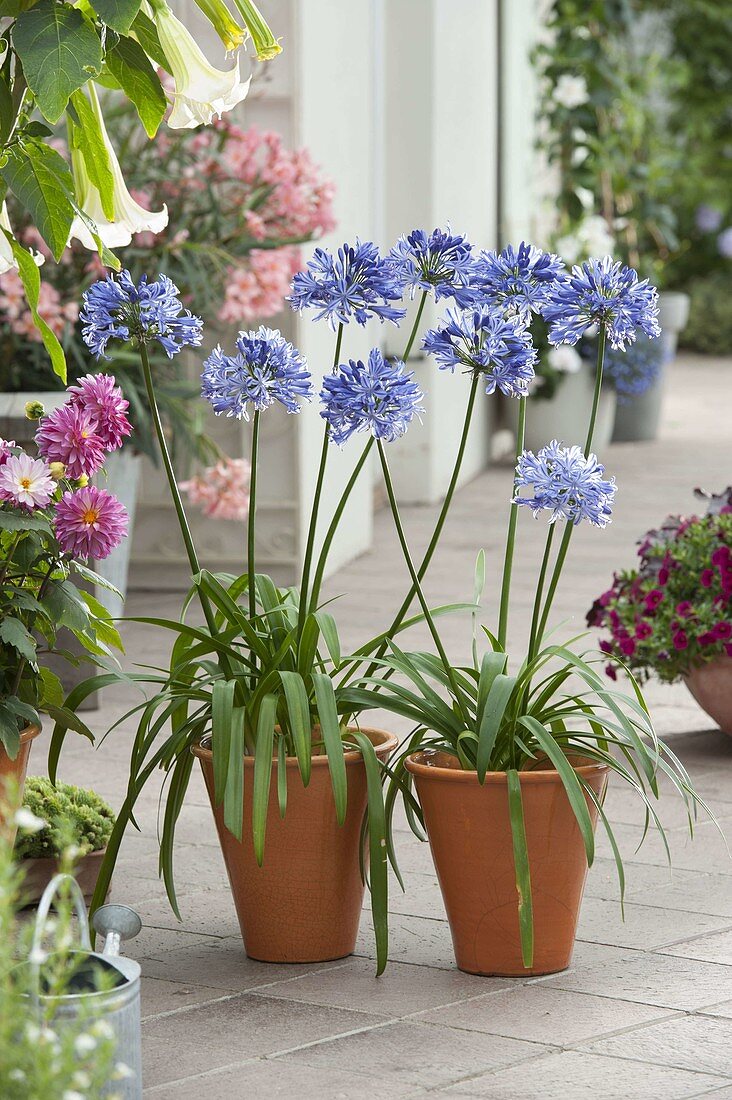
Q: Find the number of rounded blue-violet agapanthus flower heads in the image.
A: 9